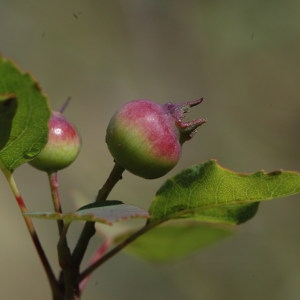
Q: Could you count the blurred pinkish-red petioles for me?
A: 1